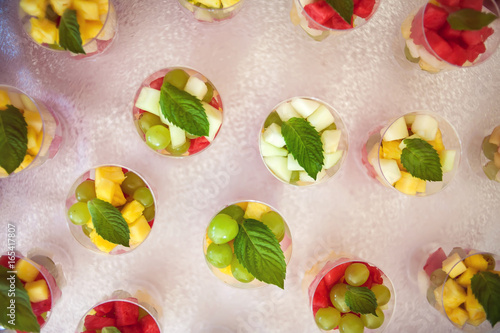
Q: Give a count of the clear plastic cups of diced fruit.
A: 15